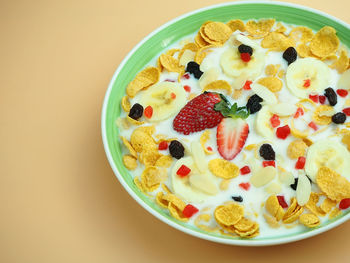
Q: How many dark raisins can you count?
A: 11